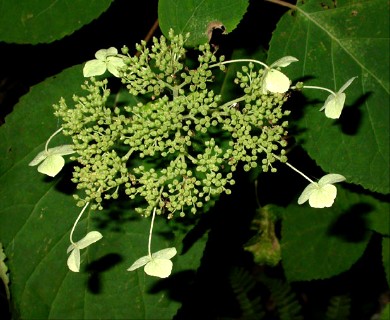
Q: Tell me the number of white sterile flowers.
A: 7